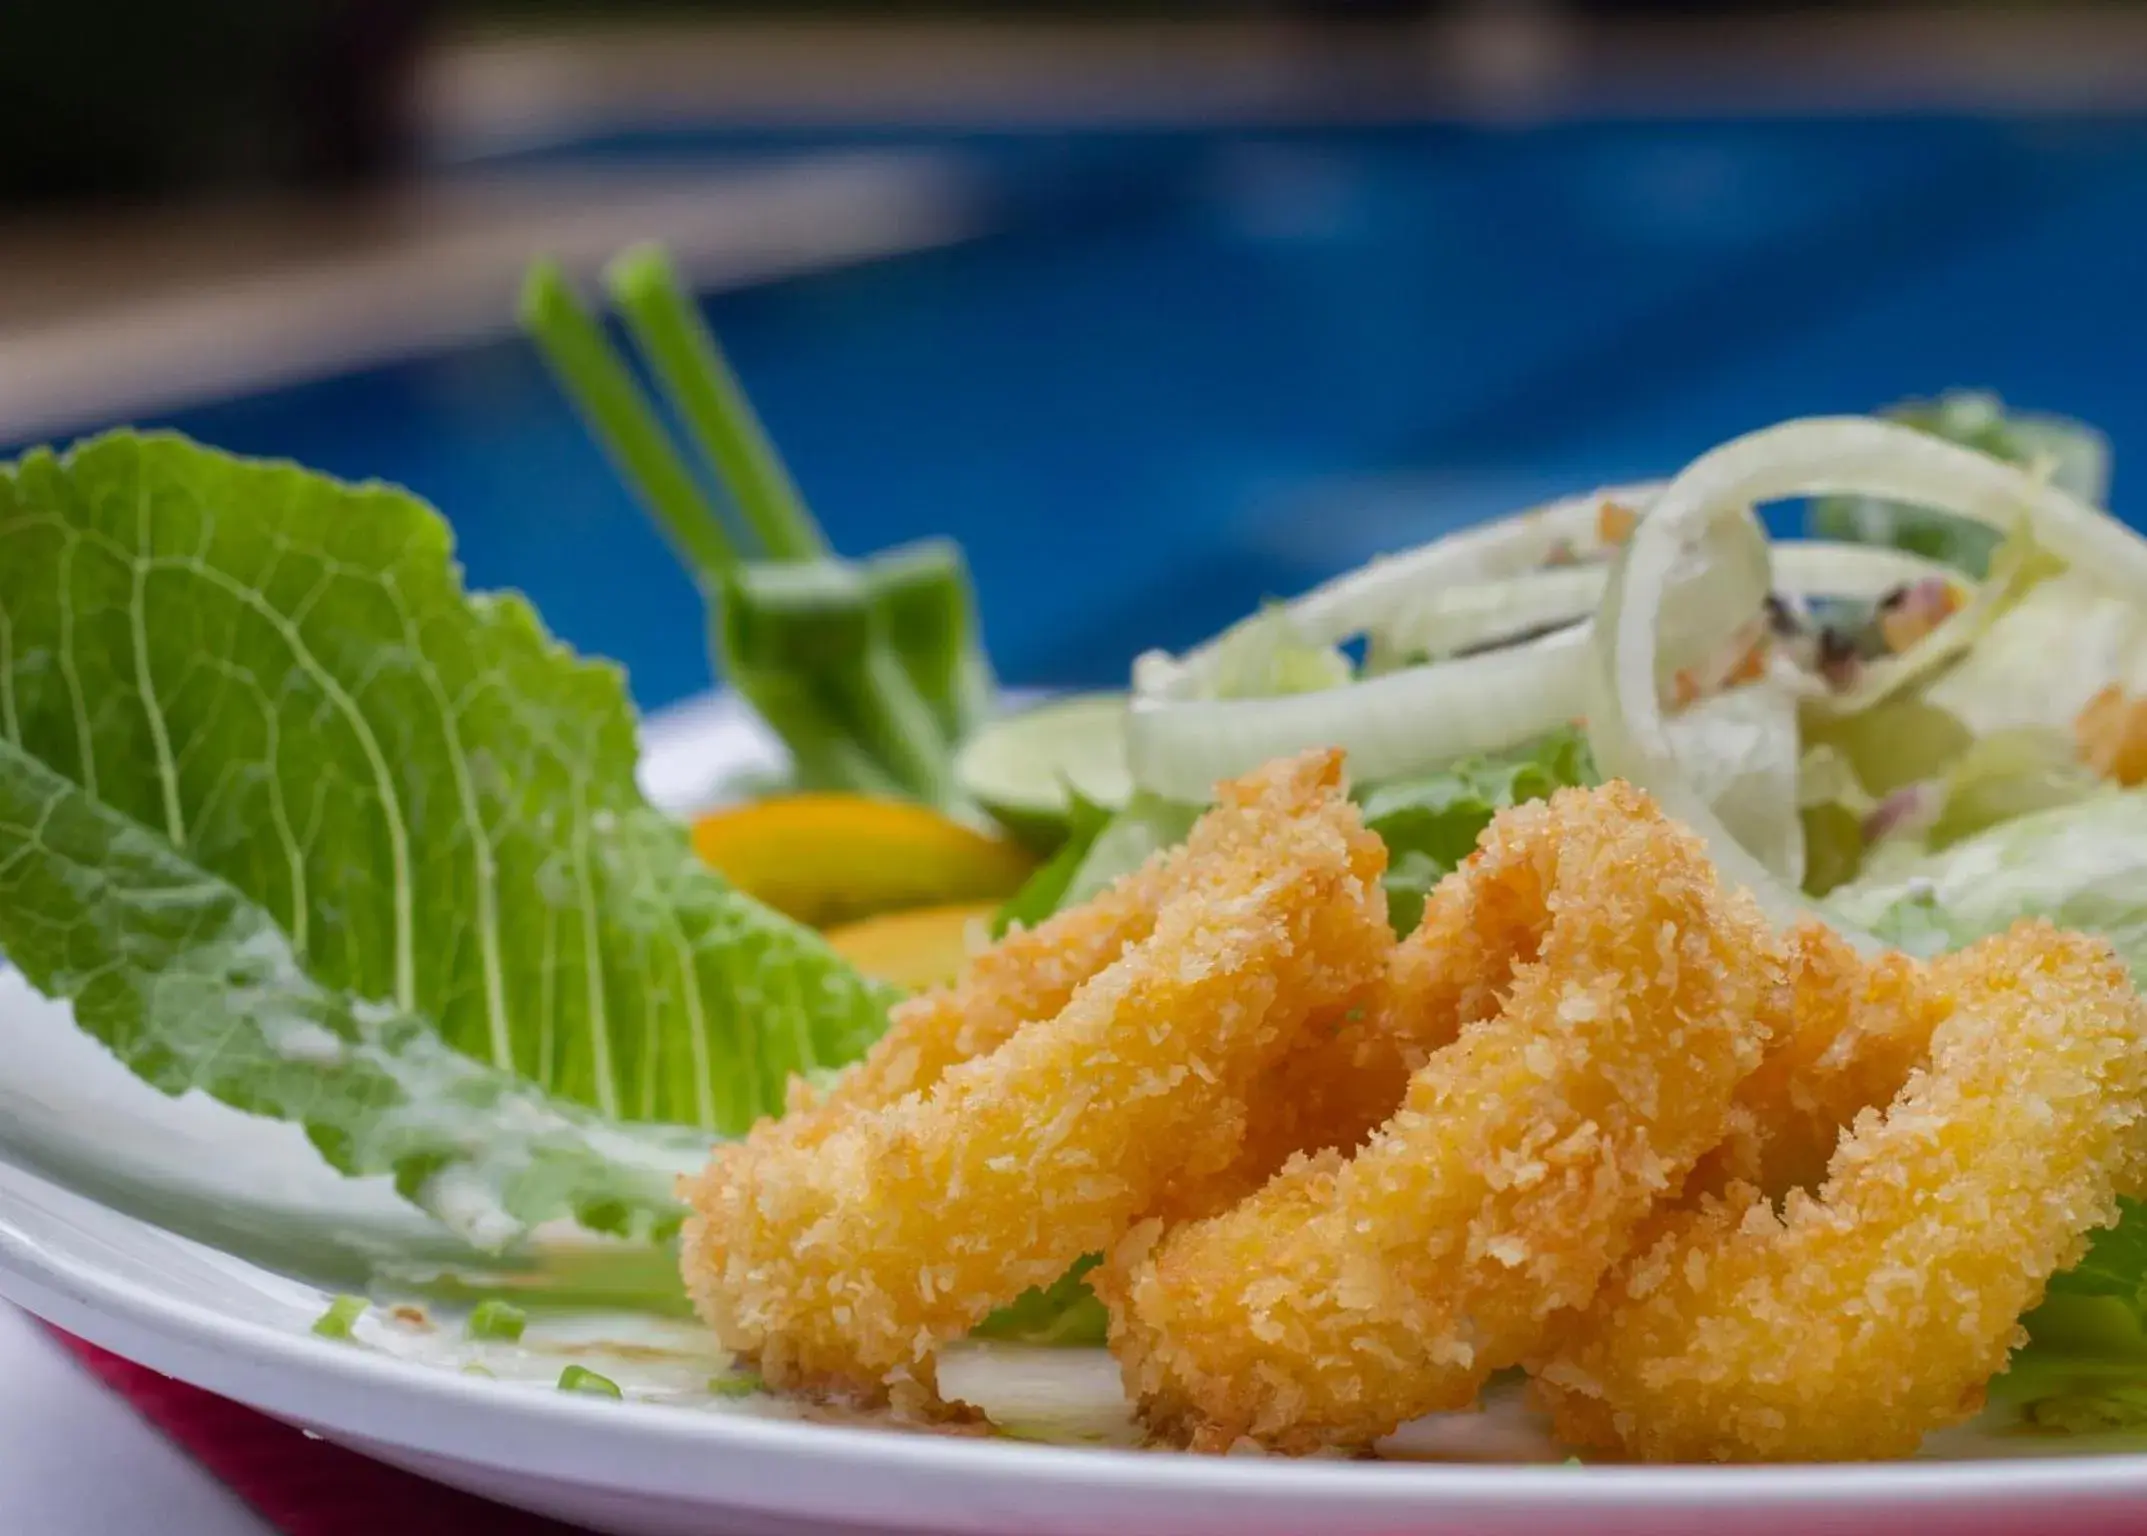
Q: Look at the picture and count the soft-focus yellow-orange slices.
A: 2